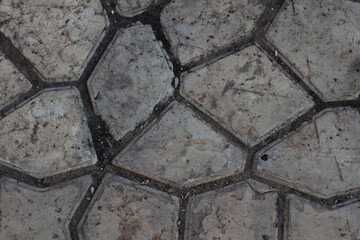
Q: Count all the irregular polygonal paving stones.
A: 14